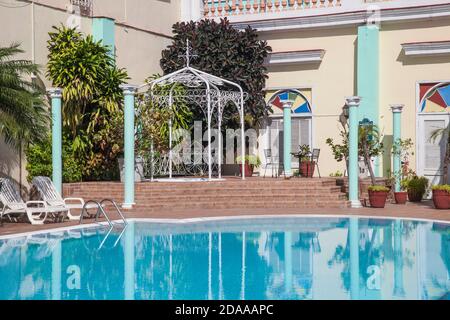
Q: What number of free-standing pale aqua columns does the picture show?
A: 5